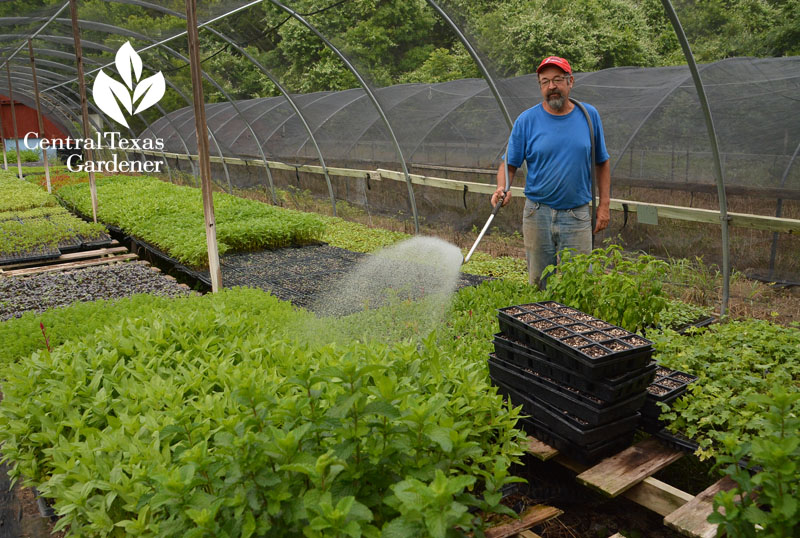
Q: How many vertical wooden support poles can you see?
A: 5